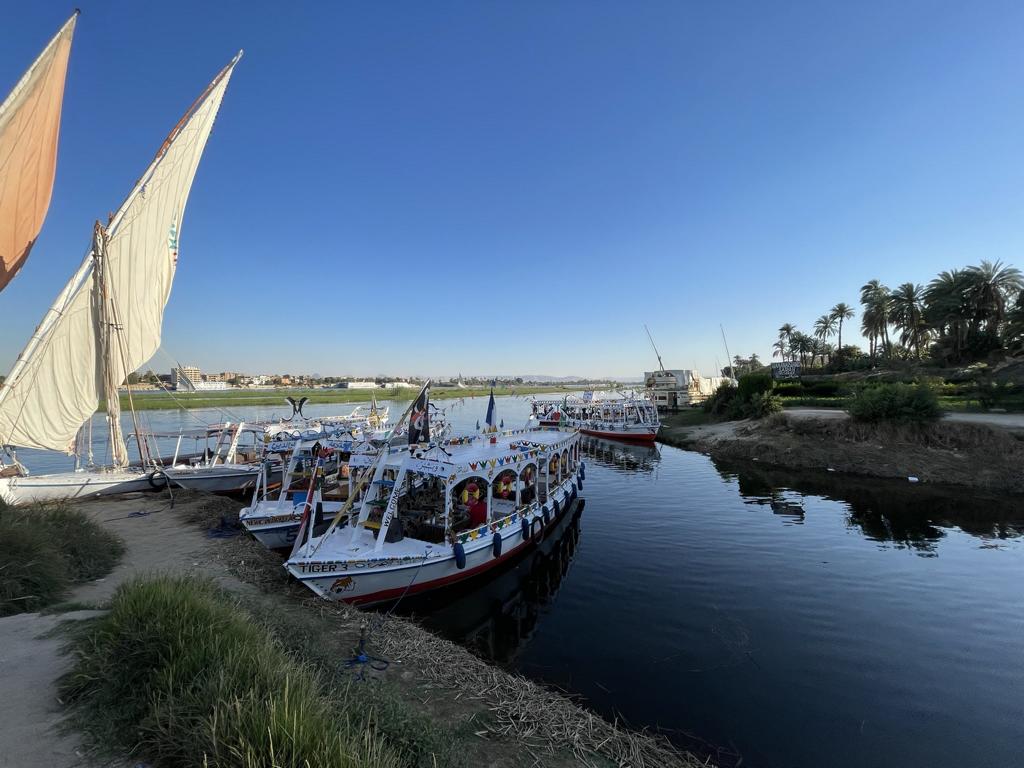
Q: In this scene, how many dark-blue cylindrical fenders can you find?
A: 9